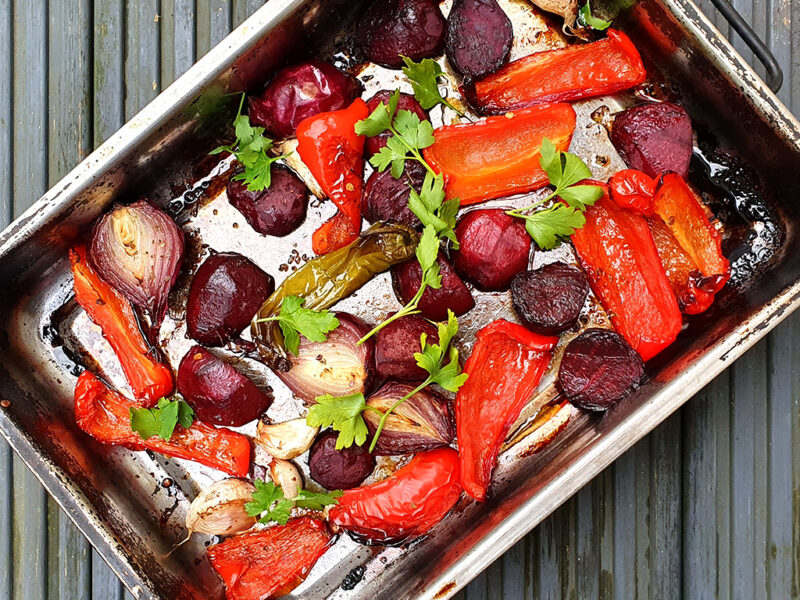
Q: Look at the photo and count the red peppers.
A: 10